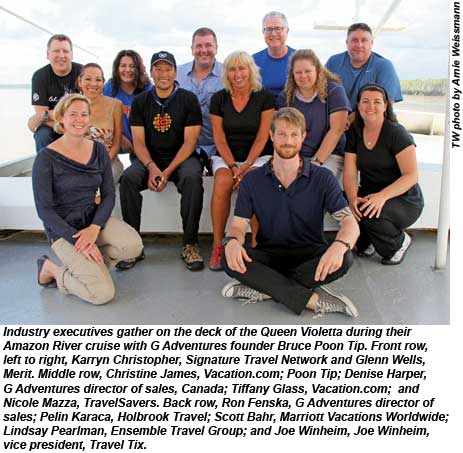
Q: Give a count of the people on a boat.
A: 12